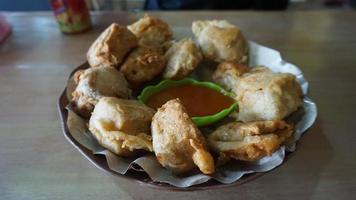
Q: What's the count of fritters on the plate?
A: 11